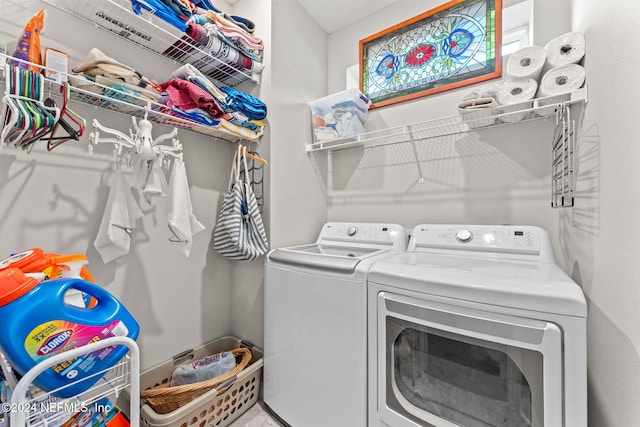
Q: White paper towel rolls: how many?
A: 4